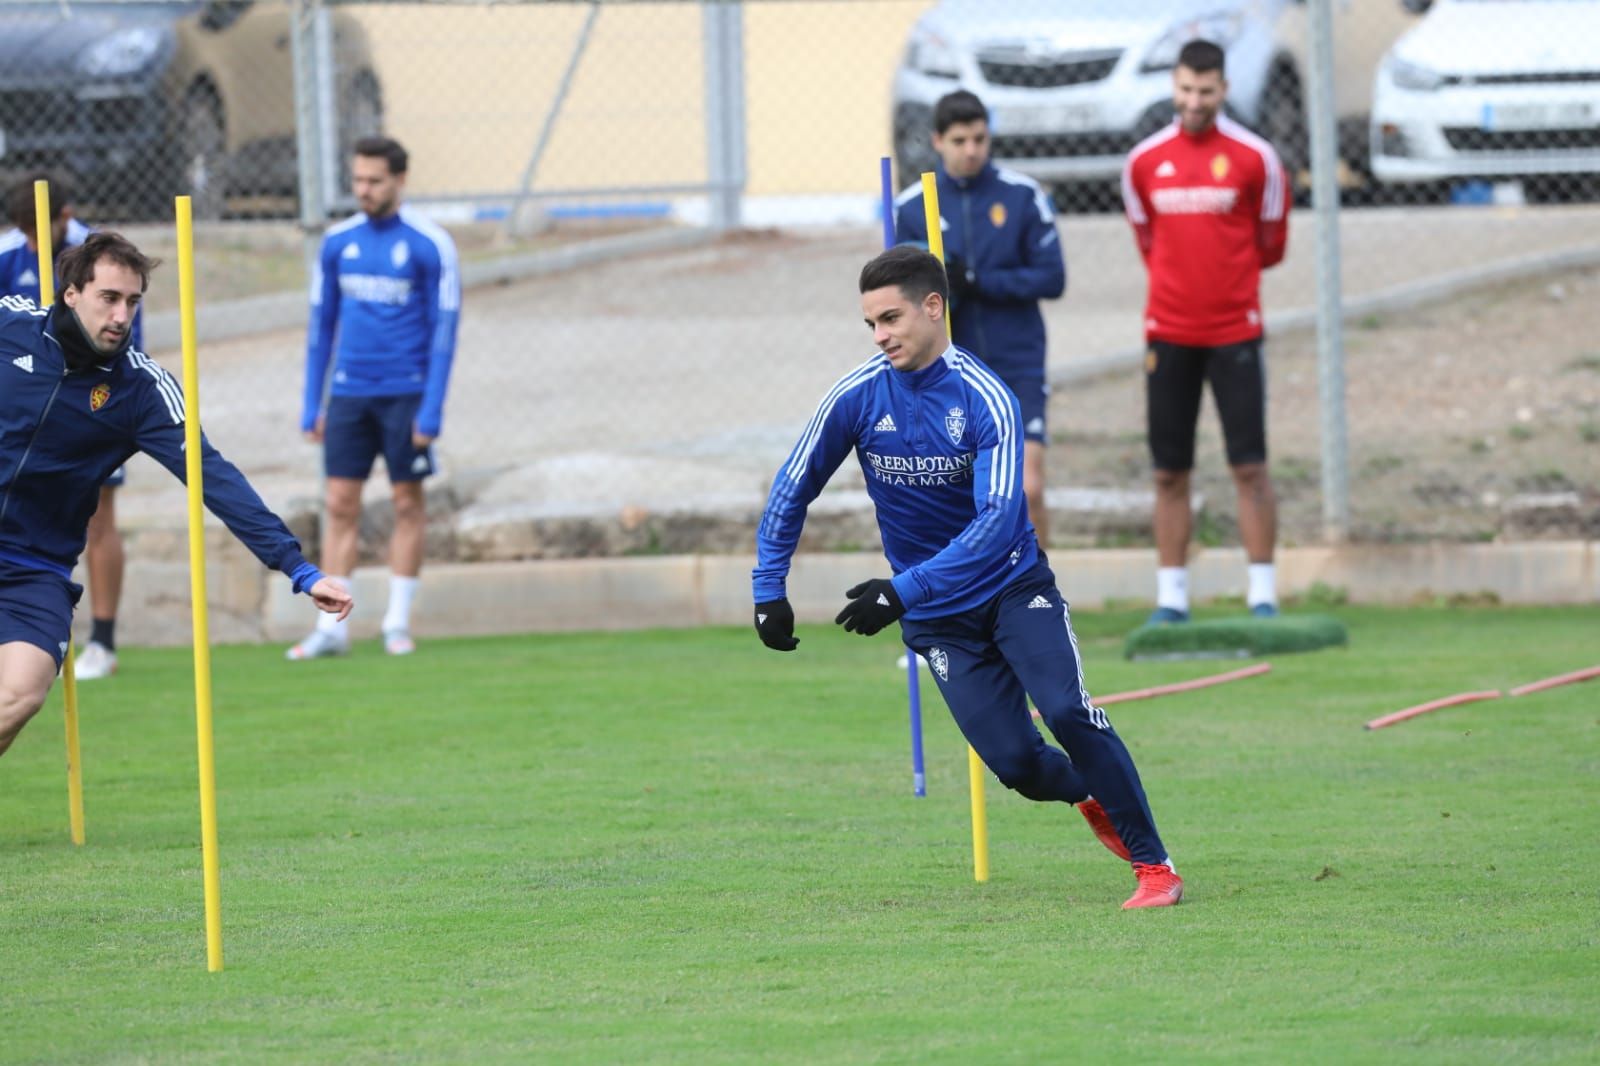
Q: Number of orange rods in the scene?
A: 3